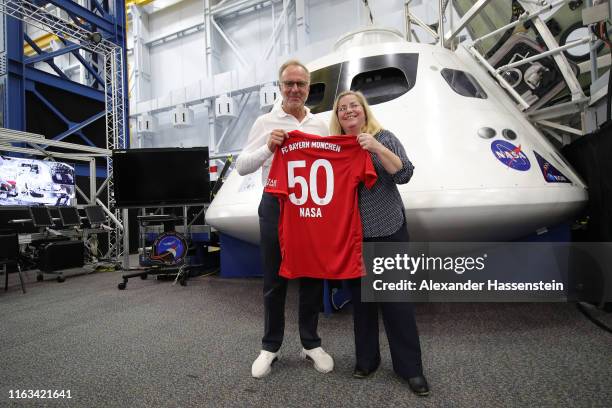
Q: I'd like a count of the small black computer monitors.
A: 3